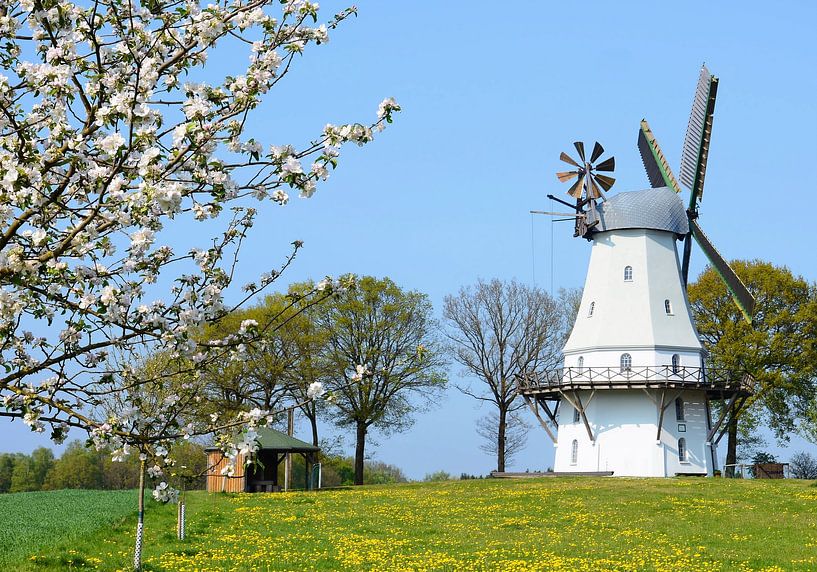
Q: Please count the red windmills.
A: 0